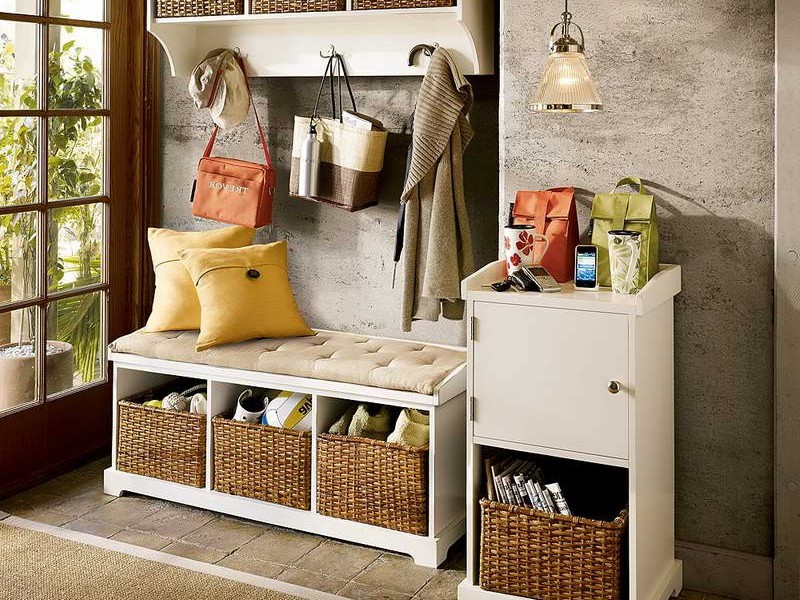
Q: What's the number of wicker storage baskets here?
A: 7